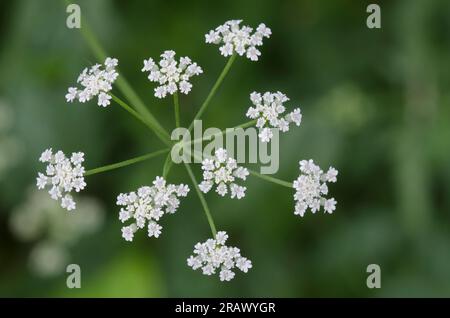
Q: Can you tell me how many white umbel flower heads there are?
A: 9